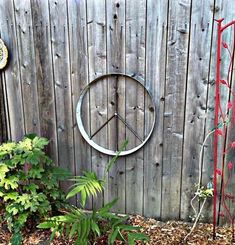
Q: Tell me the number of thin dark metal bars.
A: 3